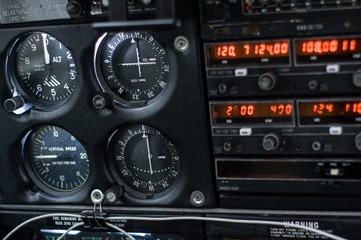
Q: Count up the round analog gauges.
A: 4